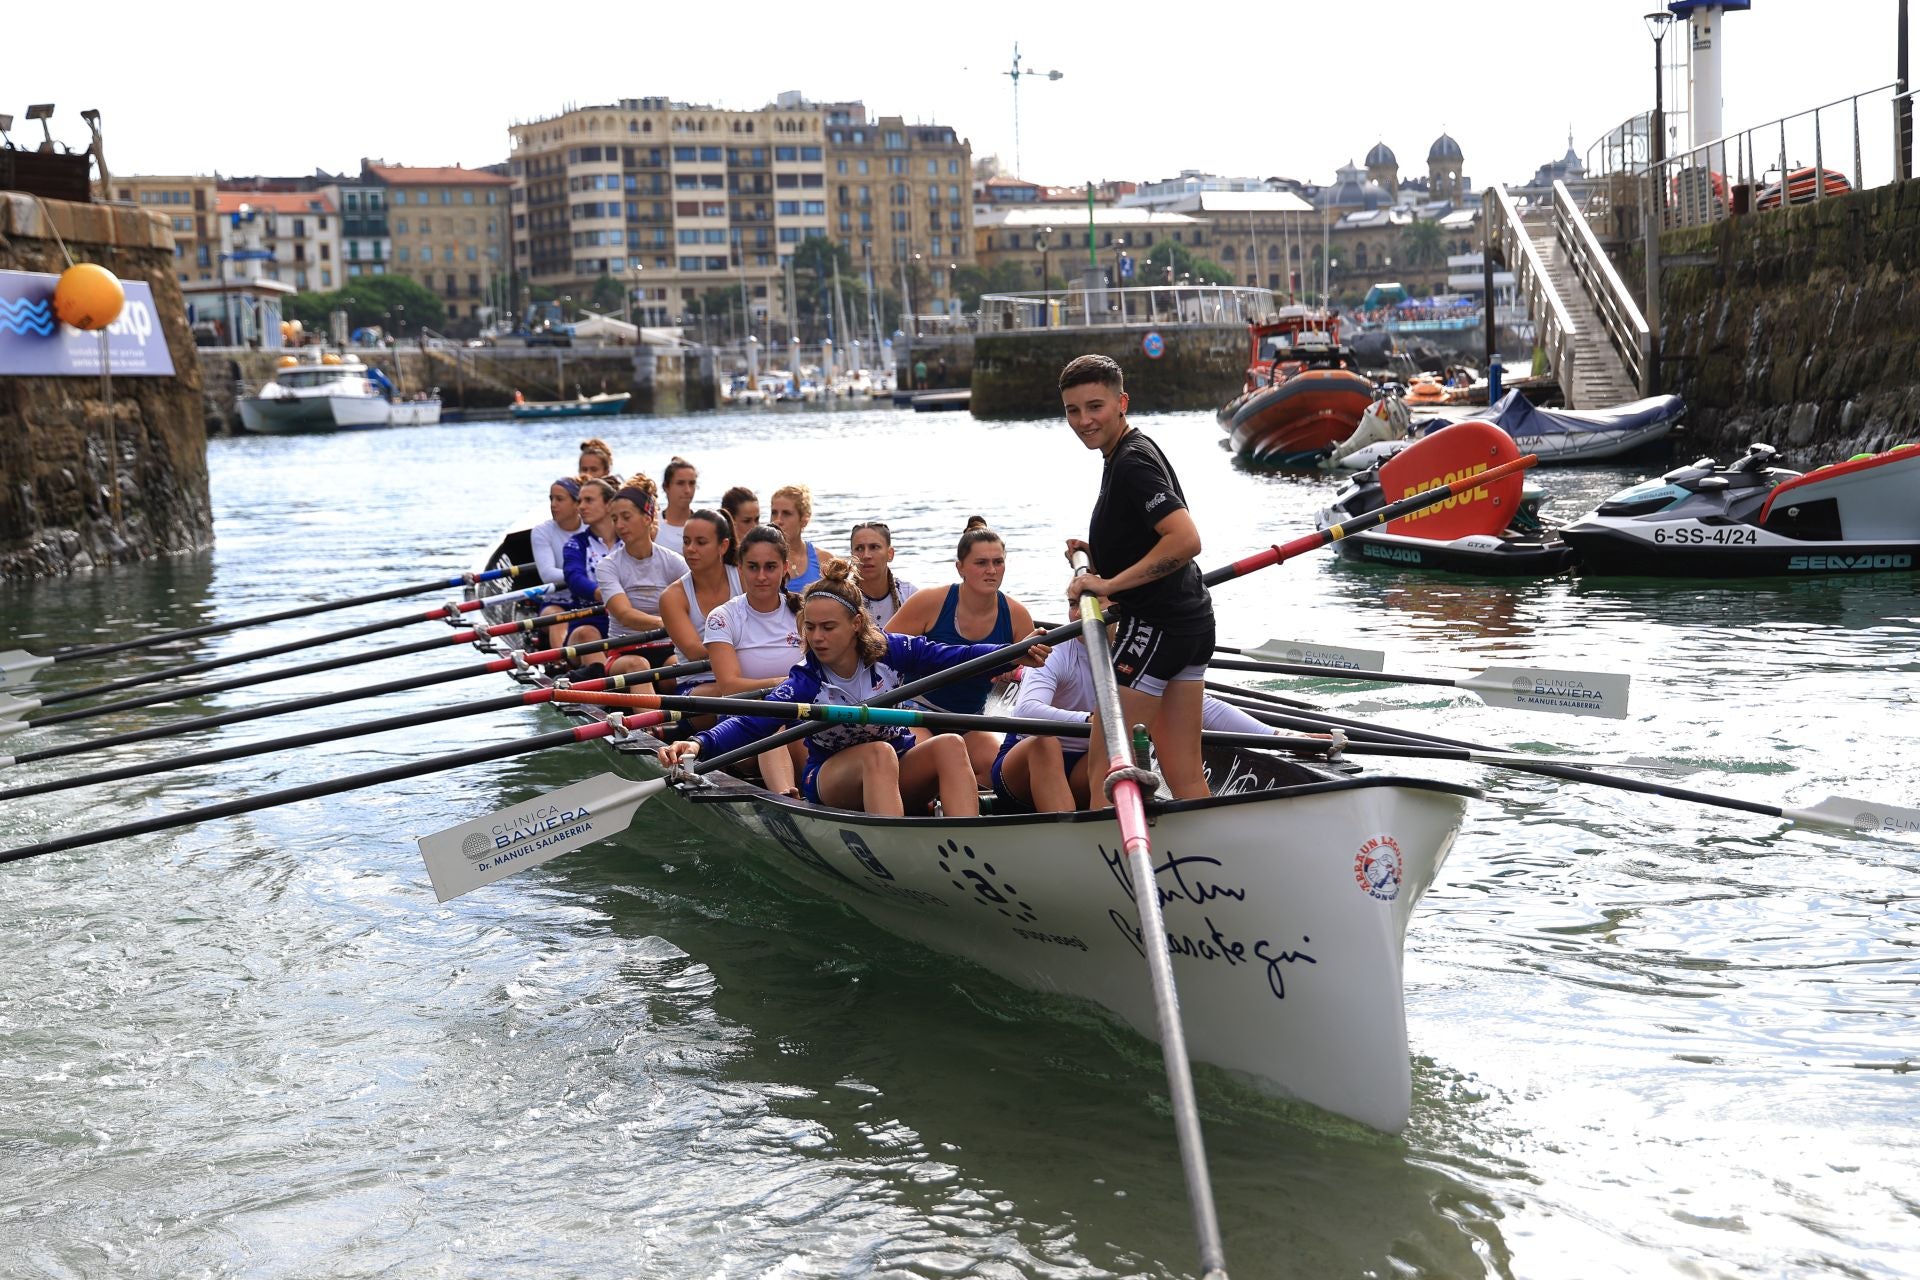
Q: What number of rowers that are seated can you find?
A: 13